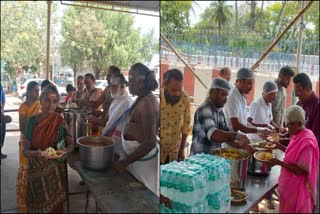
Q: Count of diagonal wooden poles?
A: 2